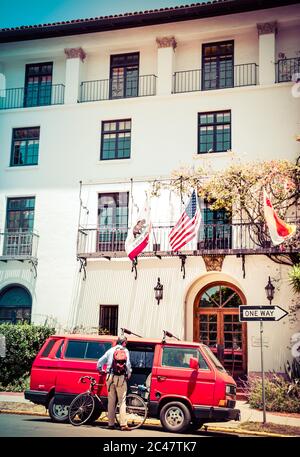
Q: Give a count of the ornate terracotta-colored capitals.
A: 3